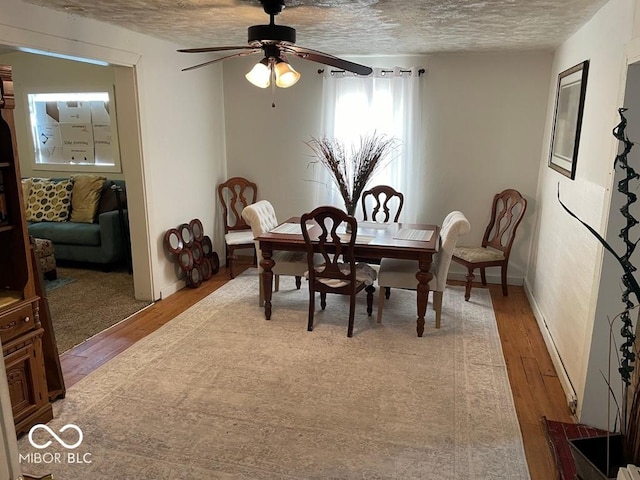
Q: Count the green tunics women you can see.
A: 0